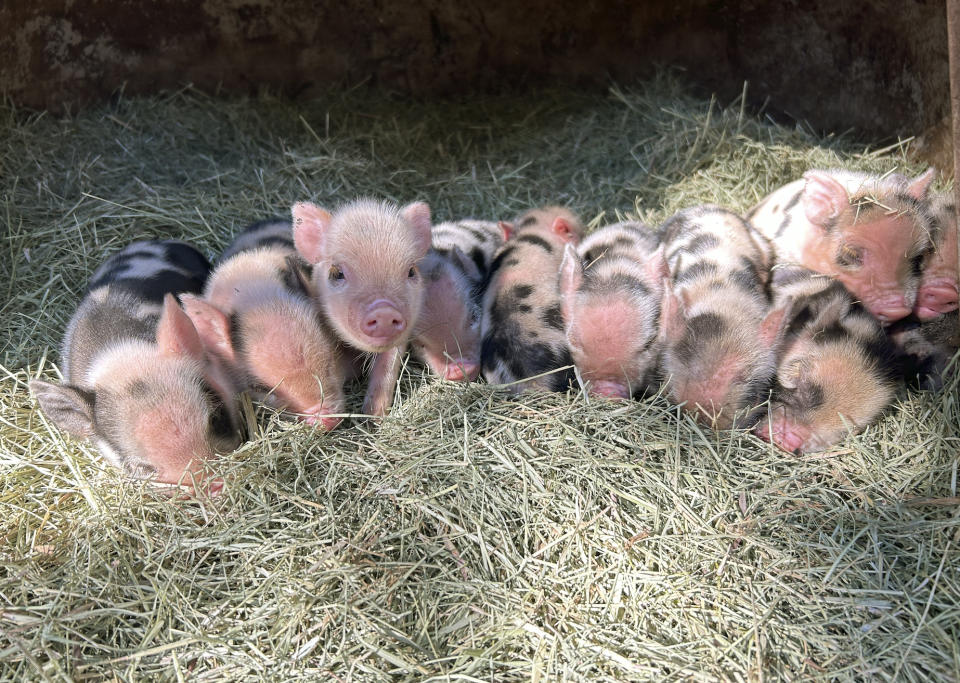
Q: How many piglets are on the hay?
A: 10